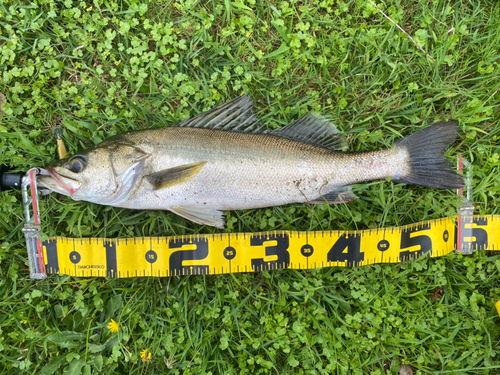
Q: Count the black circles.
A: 6